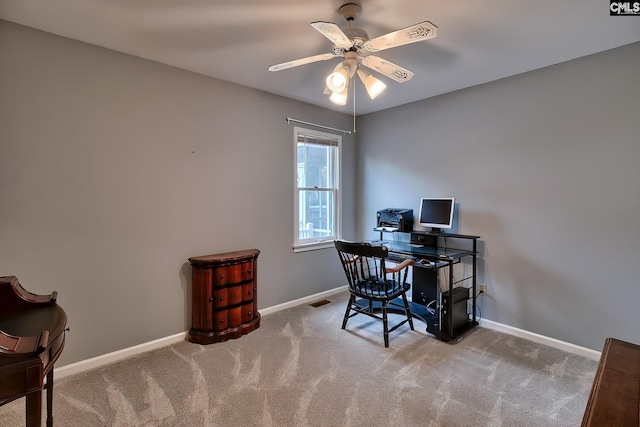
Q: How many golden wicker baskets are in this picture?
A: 0